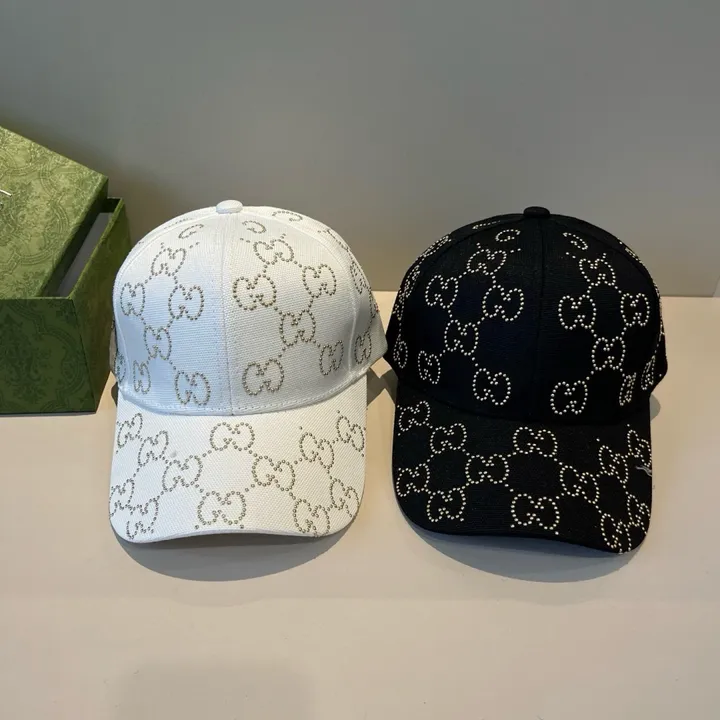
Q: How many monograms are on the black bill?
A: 12